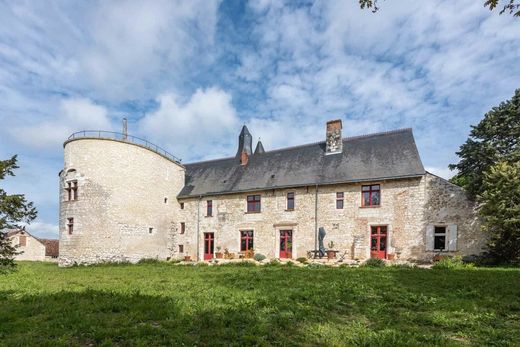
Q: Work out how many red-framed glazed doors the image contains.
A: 3